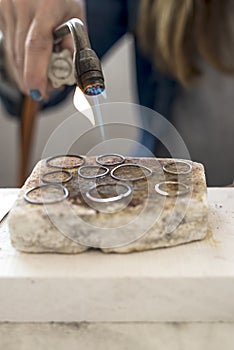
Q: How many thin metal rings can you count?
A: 9